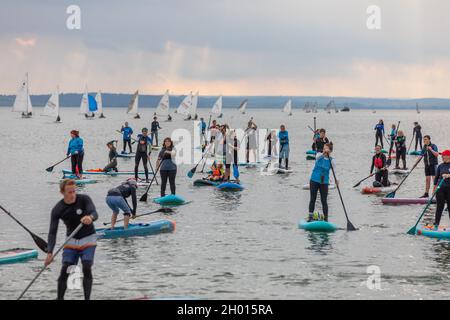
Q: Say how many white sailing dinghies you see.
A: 11